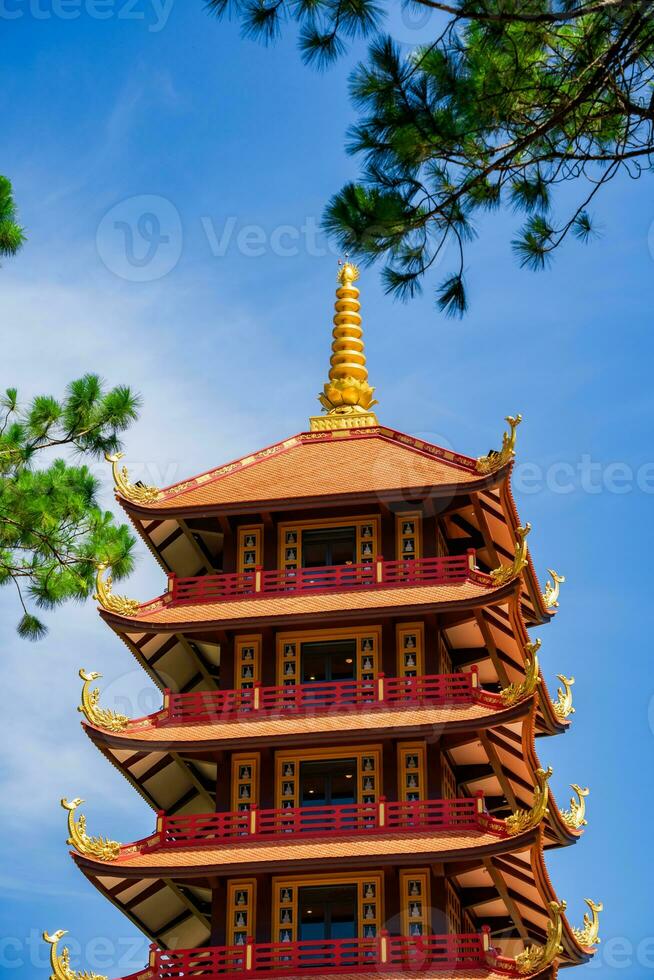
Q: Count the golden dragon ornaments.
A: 14